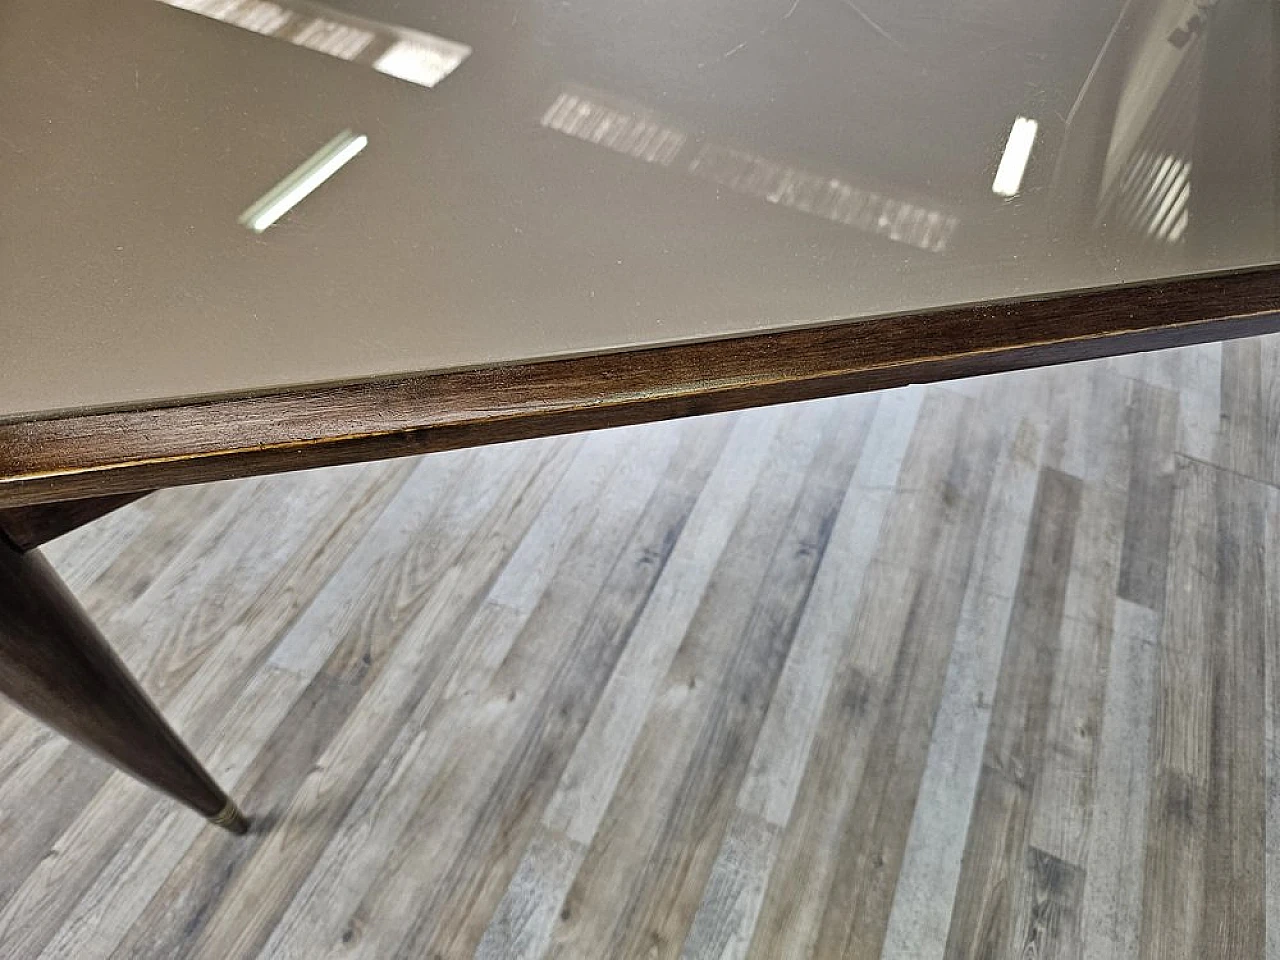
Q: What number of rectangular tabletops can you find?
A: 1